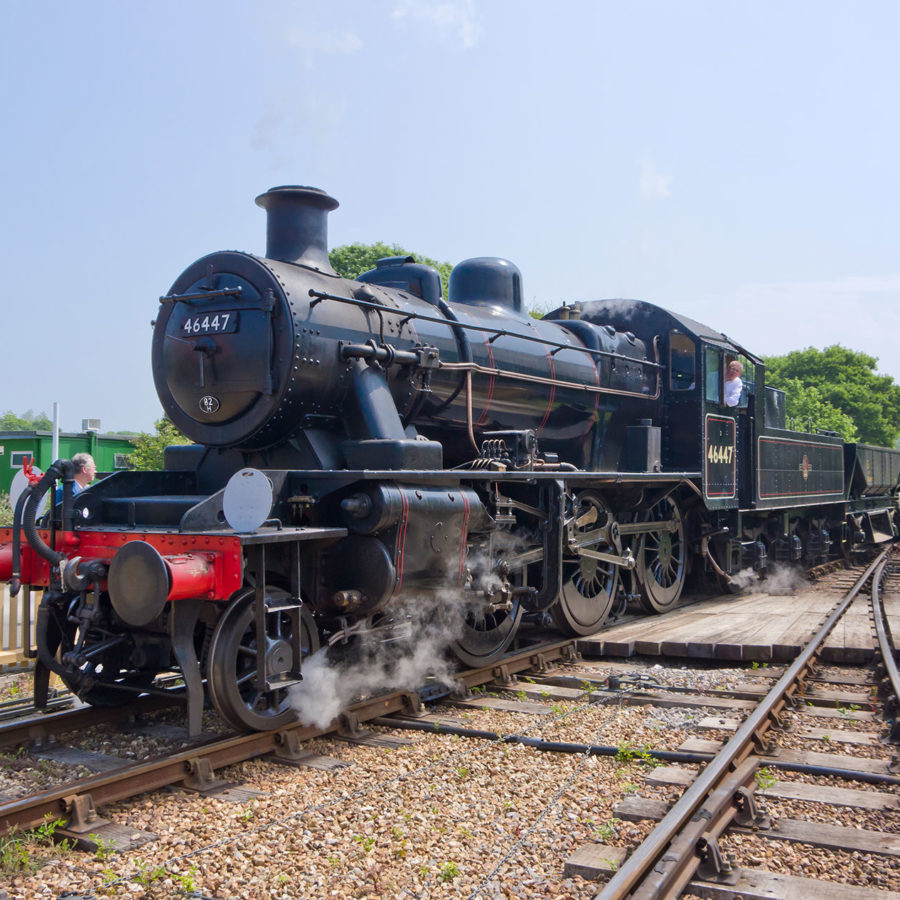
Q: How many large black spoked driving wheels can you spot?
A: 3